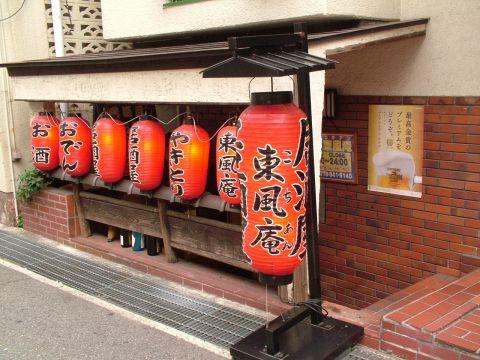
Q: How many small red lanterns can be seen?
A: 6